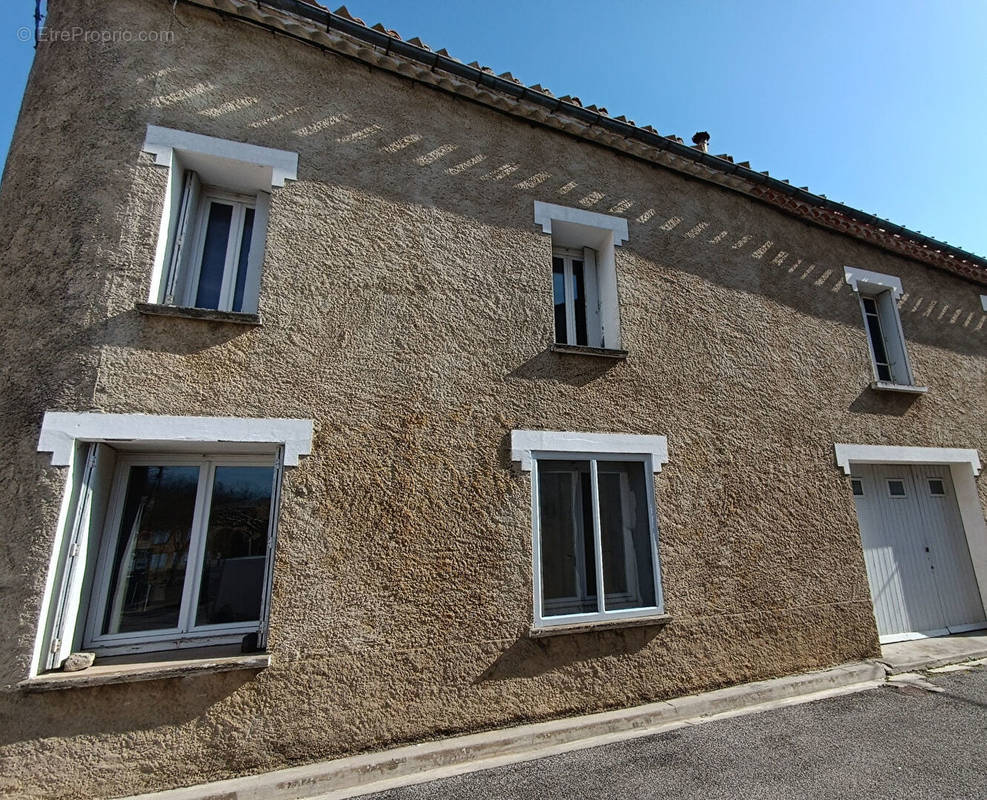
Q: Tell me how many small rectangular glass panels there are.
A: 3